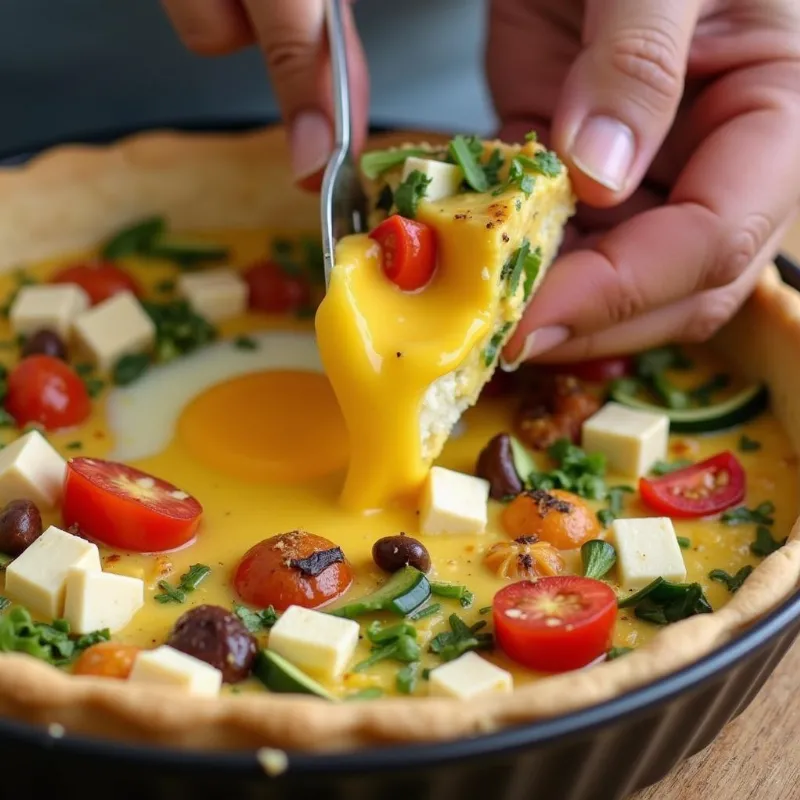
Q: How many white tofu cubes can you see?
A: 13